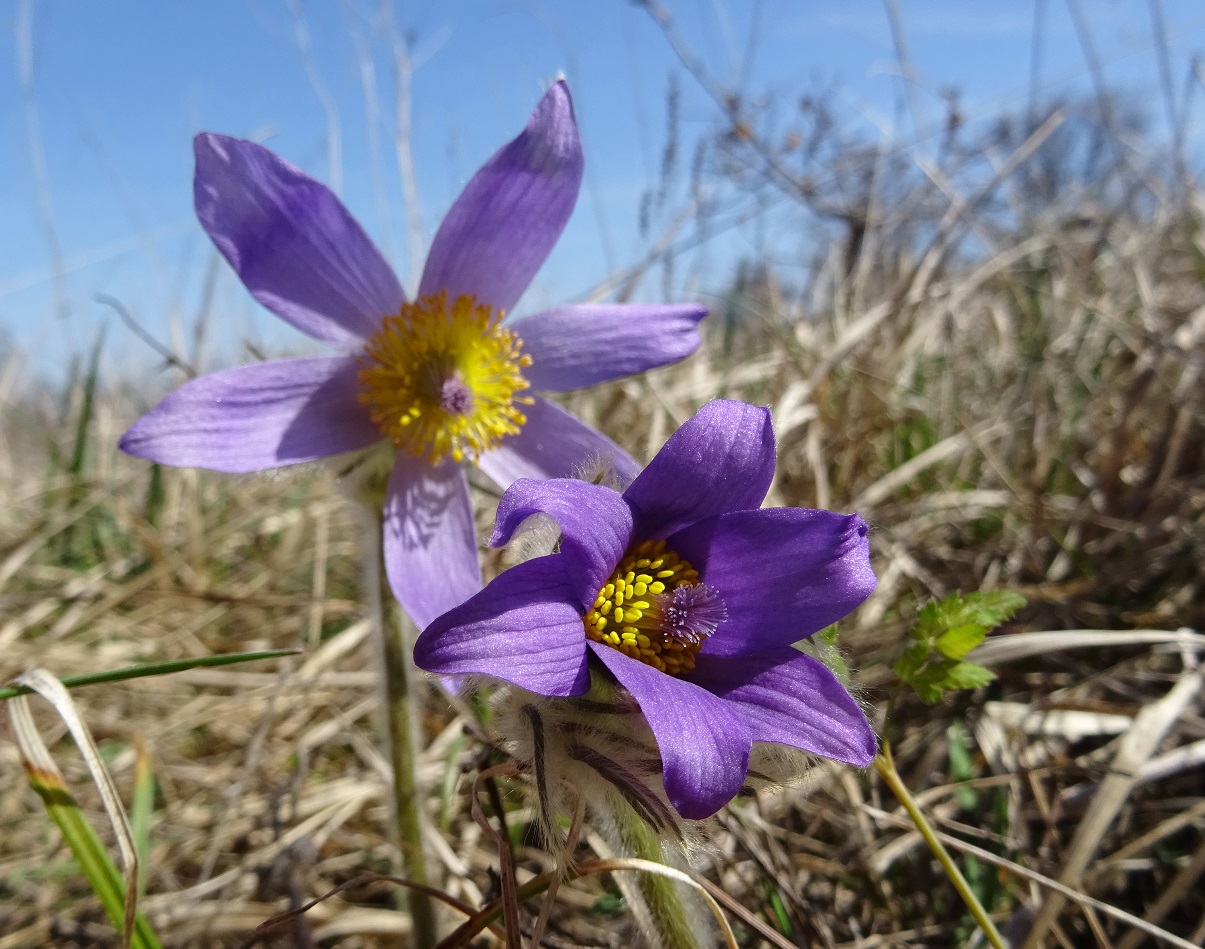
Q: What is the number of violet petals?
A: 12